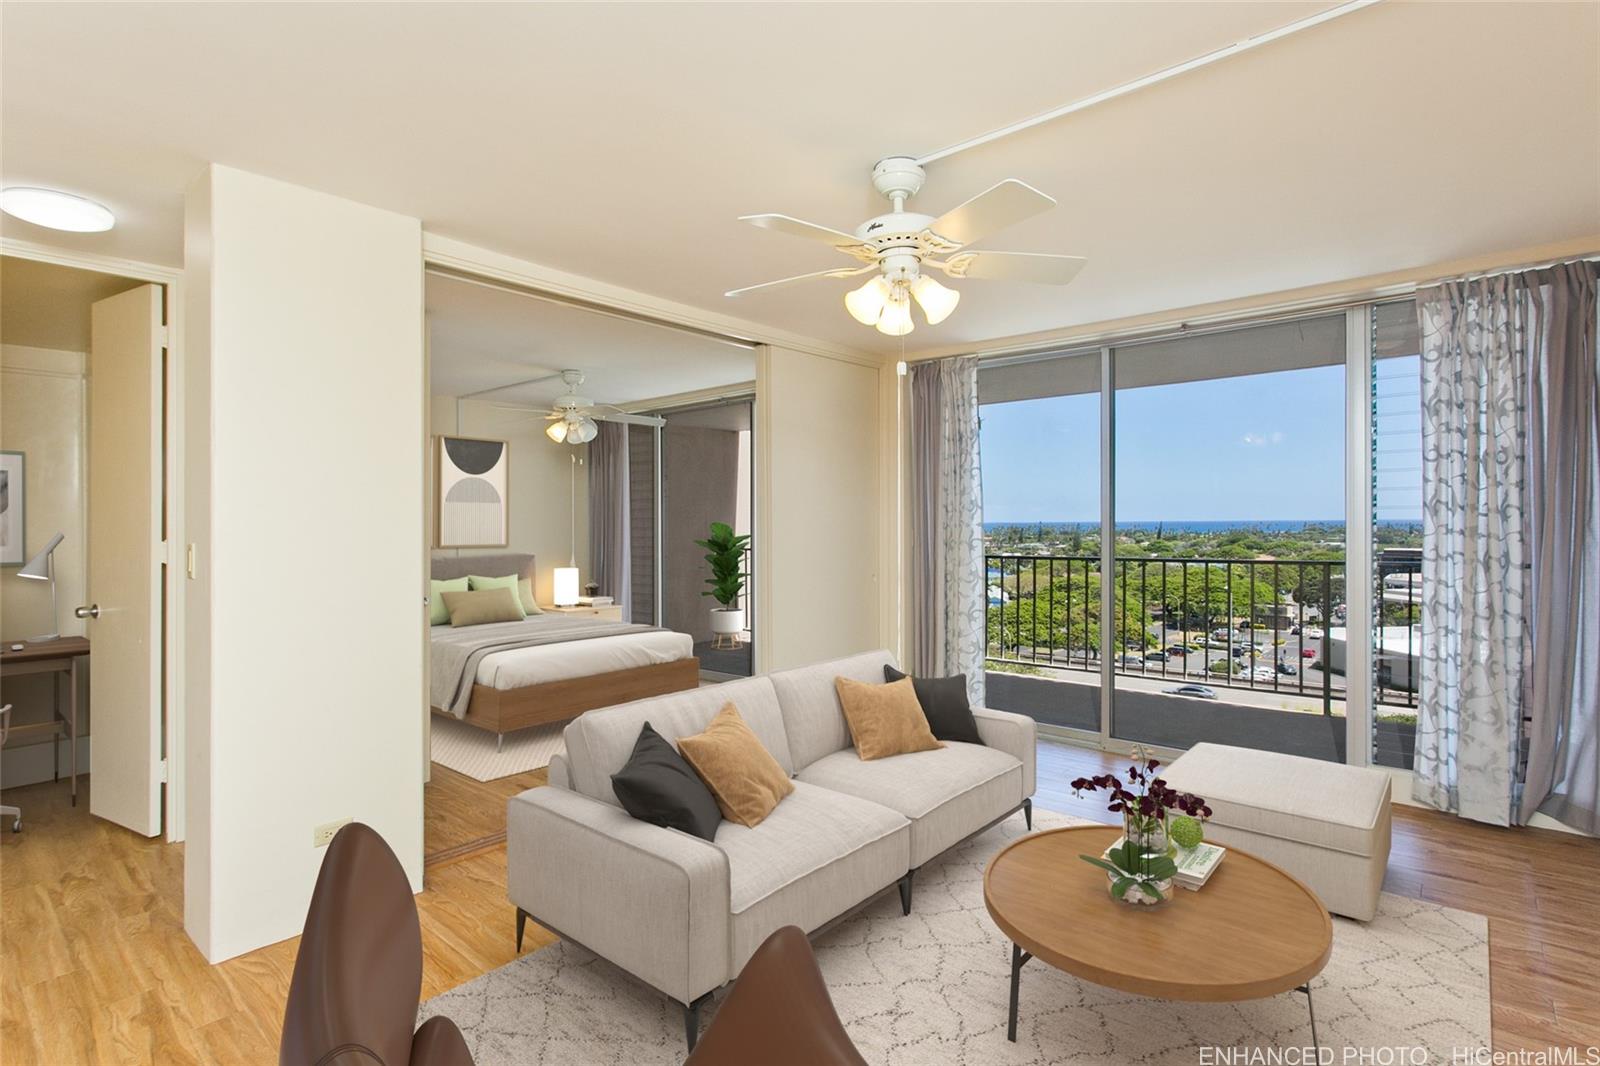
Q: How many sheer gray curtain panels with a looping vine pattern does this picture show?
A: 2